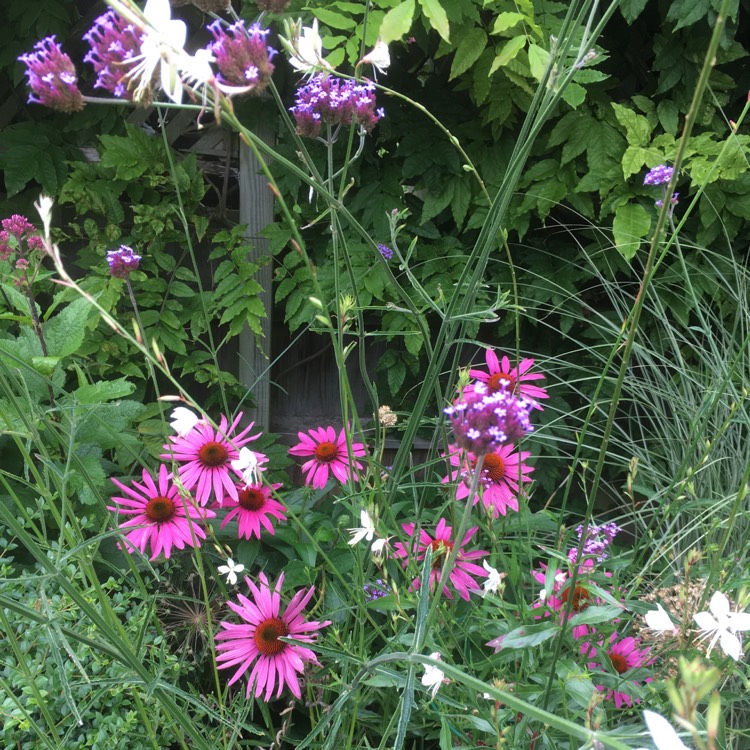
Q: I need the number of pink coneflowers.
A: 10